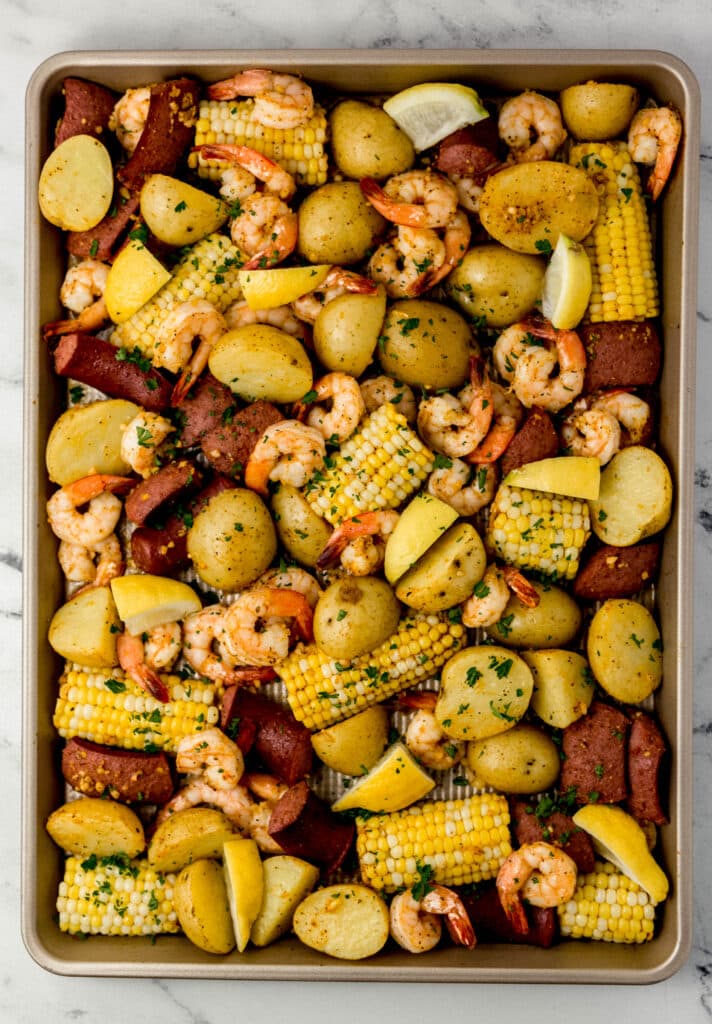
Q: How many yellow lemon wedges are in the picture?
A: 10